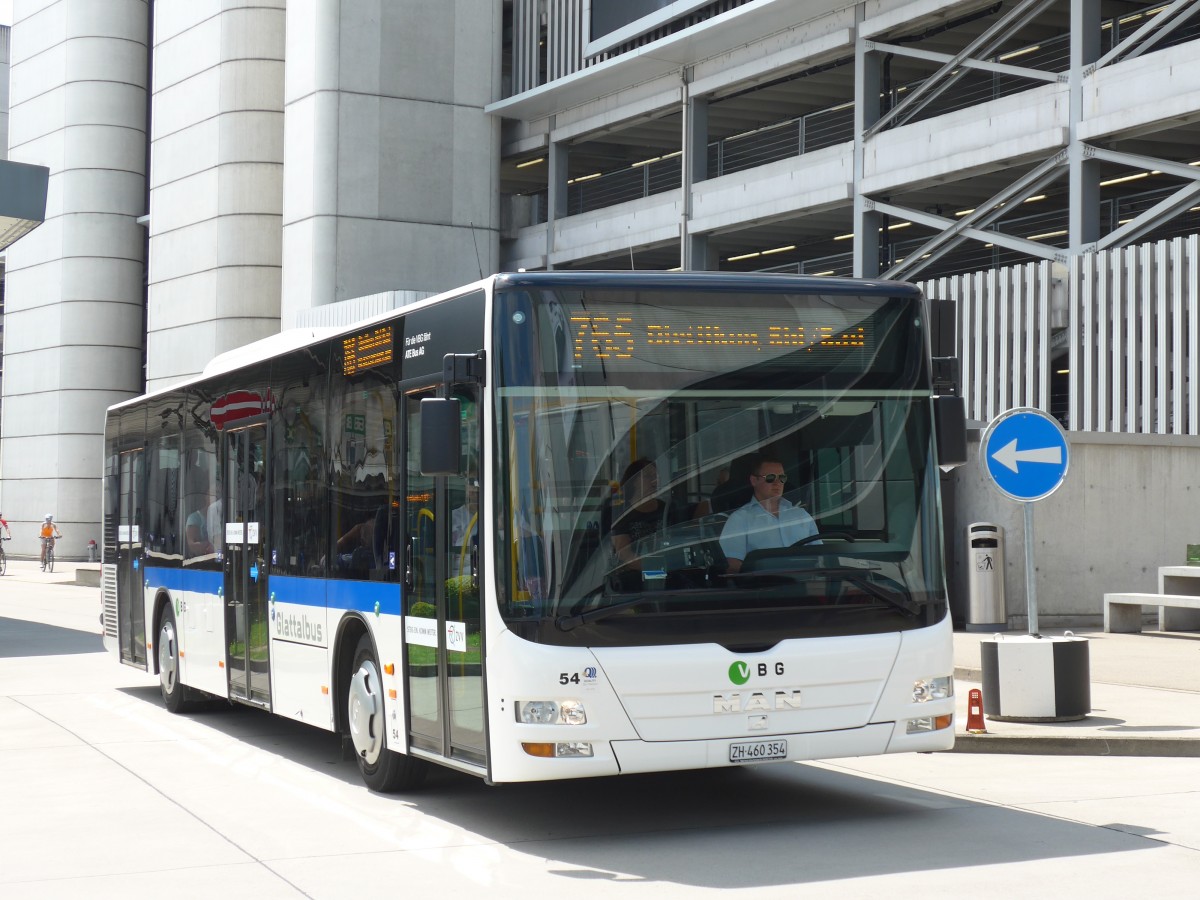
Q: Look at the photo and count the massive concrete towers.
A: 3